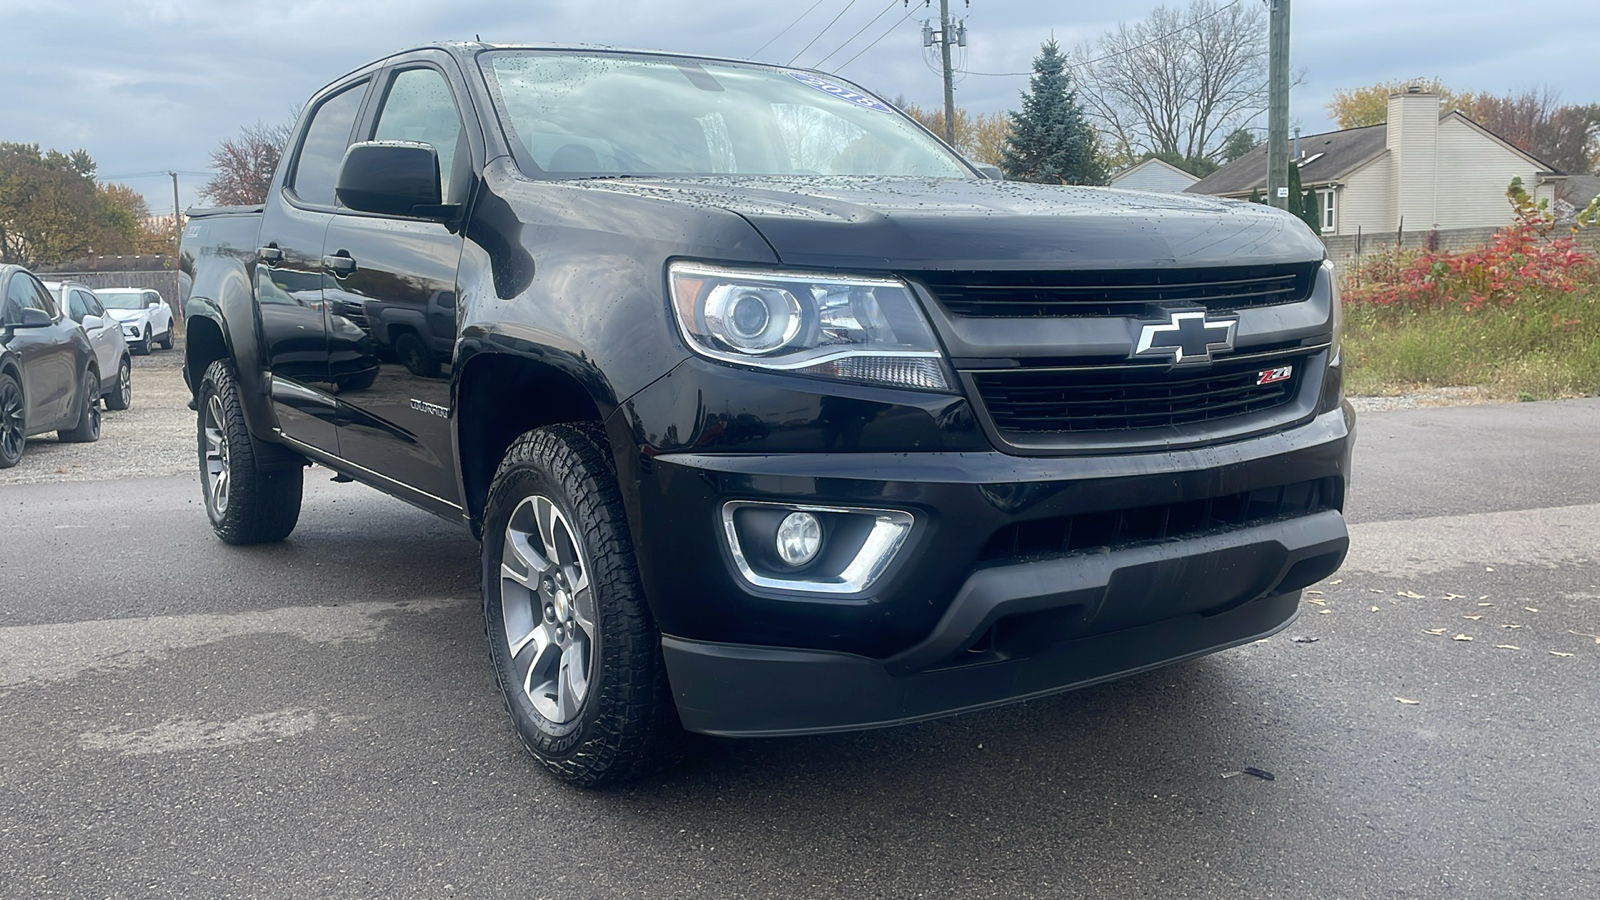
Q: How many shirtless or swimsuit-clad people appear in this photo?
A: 0